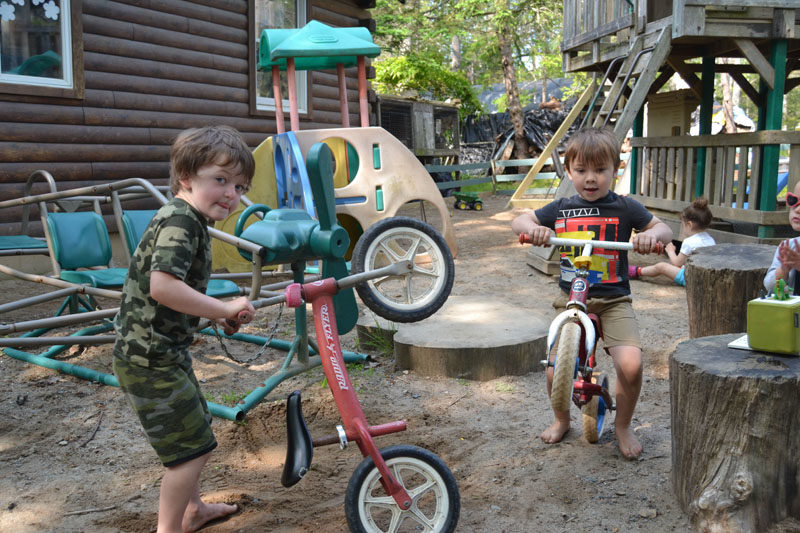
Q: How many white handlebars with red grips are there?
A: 1